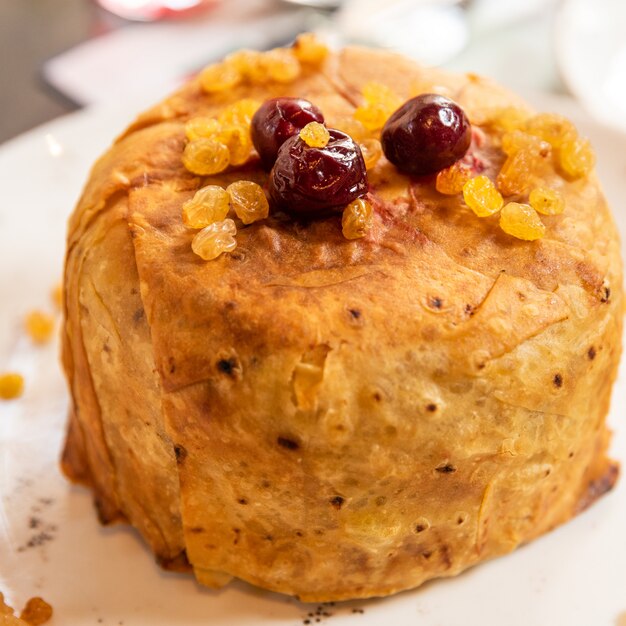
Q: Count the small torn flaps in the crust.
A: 1